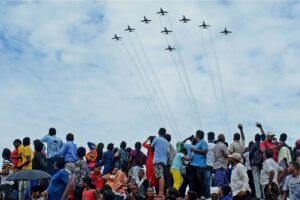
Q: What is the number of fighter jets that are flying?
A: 9